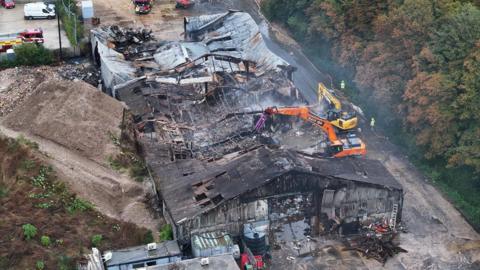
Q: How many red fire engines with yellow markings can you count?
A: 1